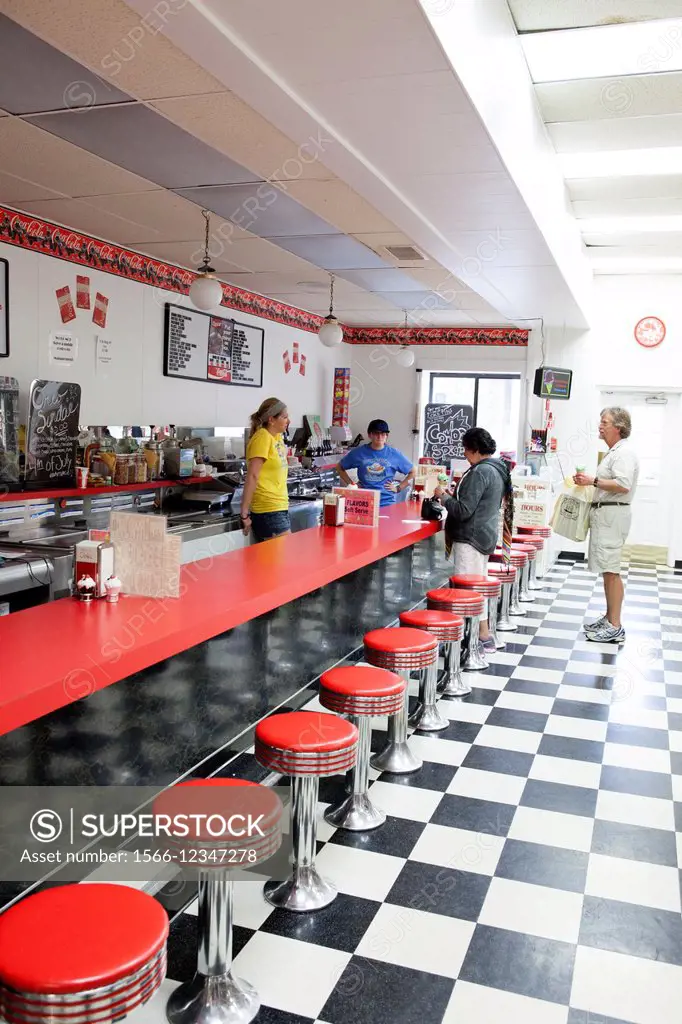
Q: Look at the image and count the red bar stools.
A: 13